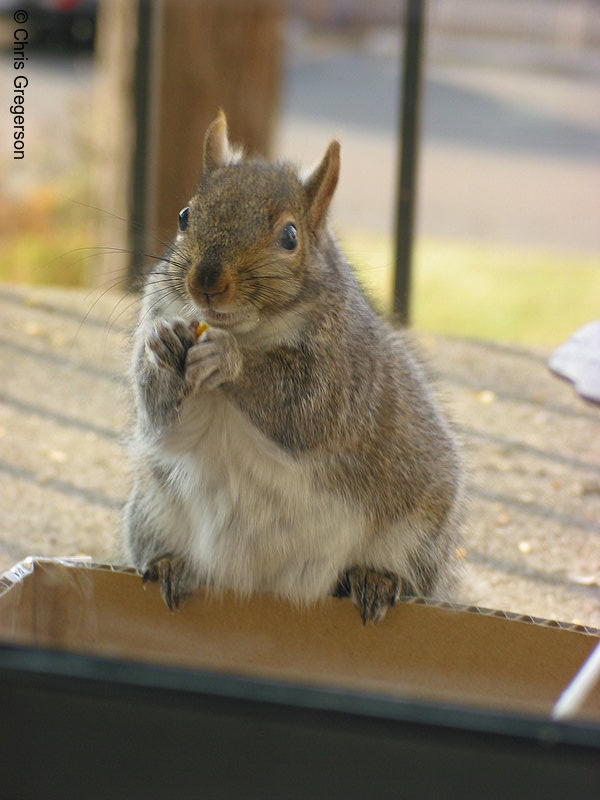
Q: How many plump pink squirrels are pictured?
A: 0